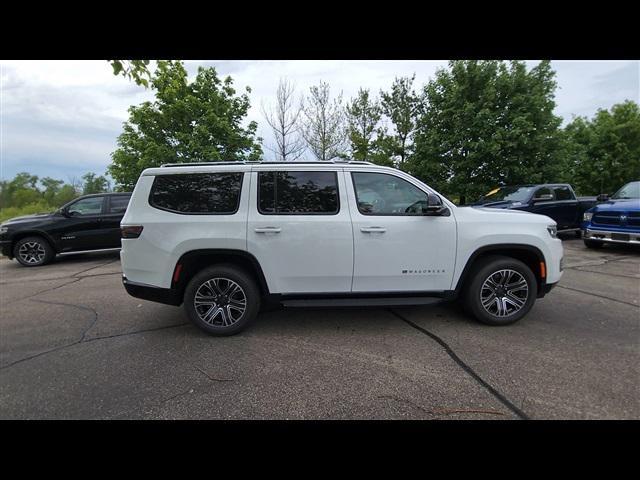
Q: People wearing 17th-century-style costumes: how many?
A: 0